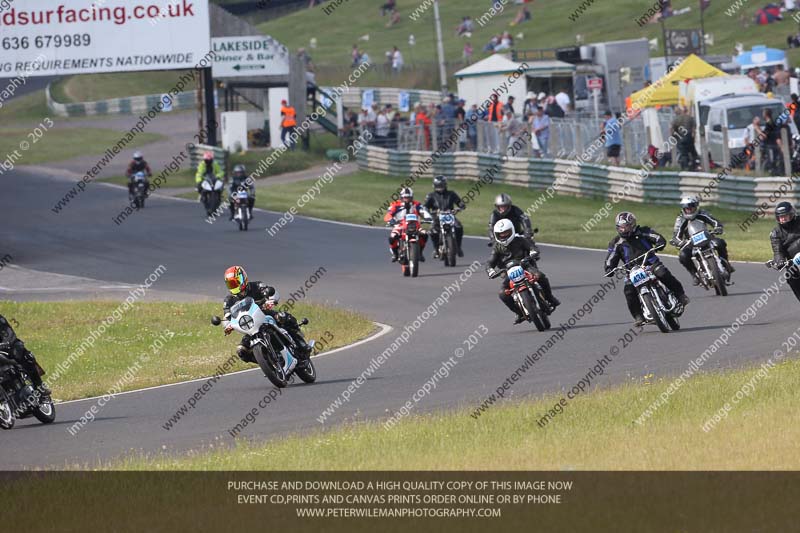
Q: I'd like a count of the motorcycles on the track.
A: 12